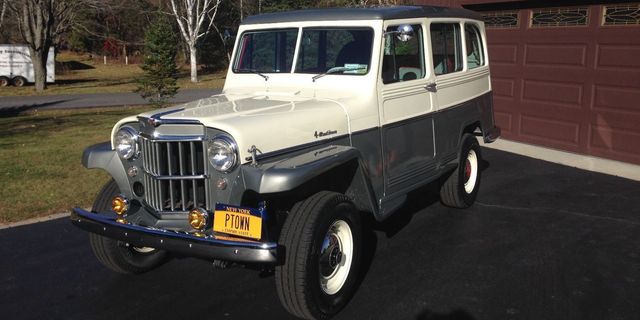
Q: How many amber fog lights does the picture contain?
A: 2